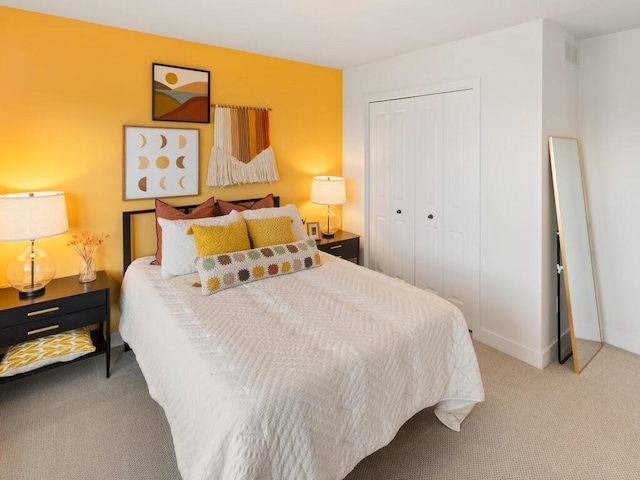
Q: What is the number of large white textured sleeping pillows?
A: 2